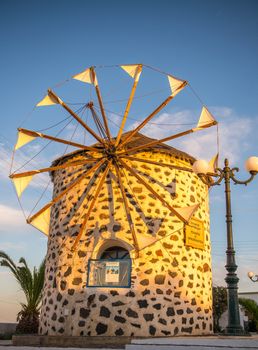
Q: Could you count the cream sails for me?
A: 11